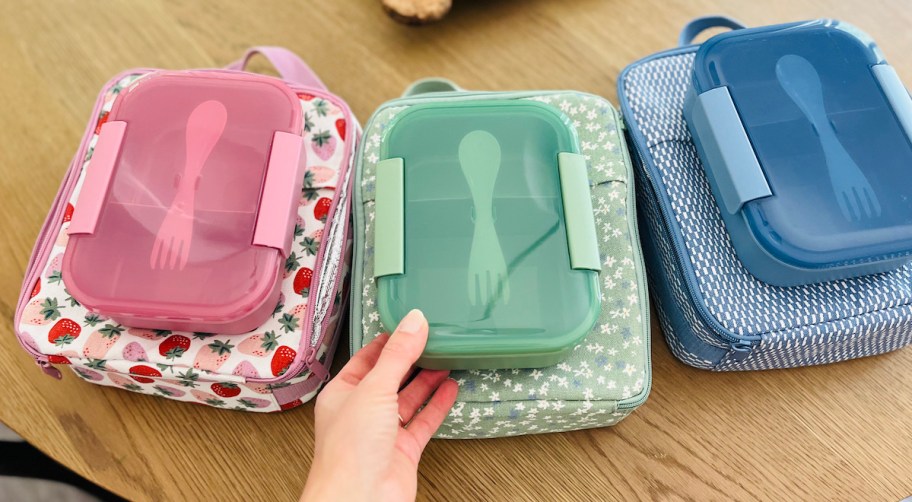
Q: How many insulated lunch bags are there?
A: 3